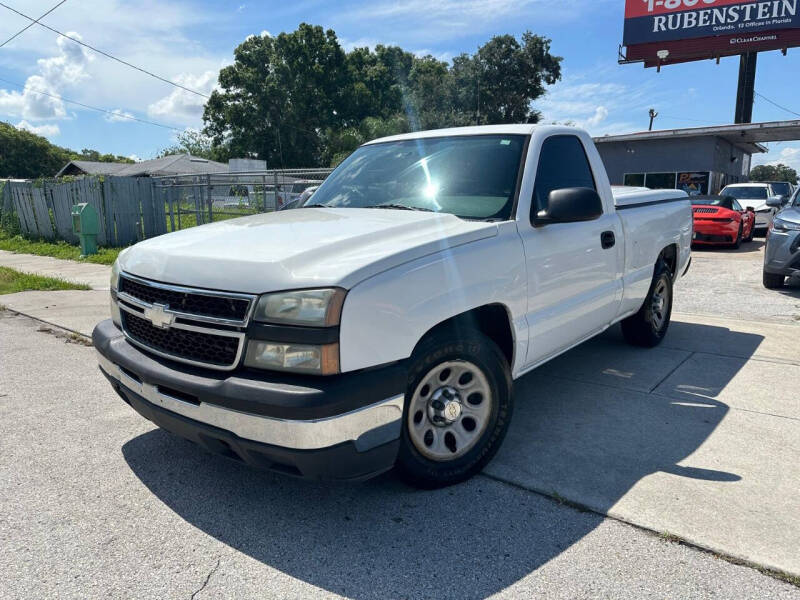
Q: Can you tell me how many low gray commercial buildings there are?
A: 1